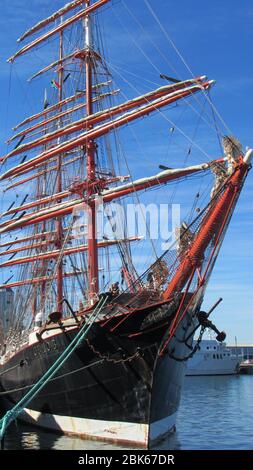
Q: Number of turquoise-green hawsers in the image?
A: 2